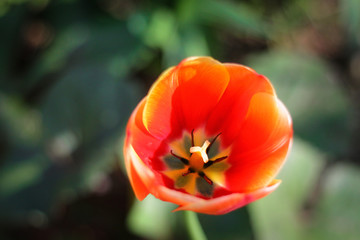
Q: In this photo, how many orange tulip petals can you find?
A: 6